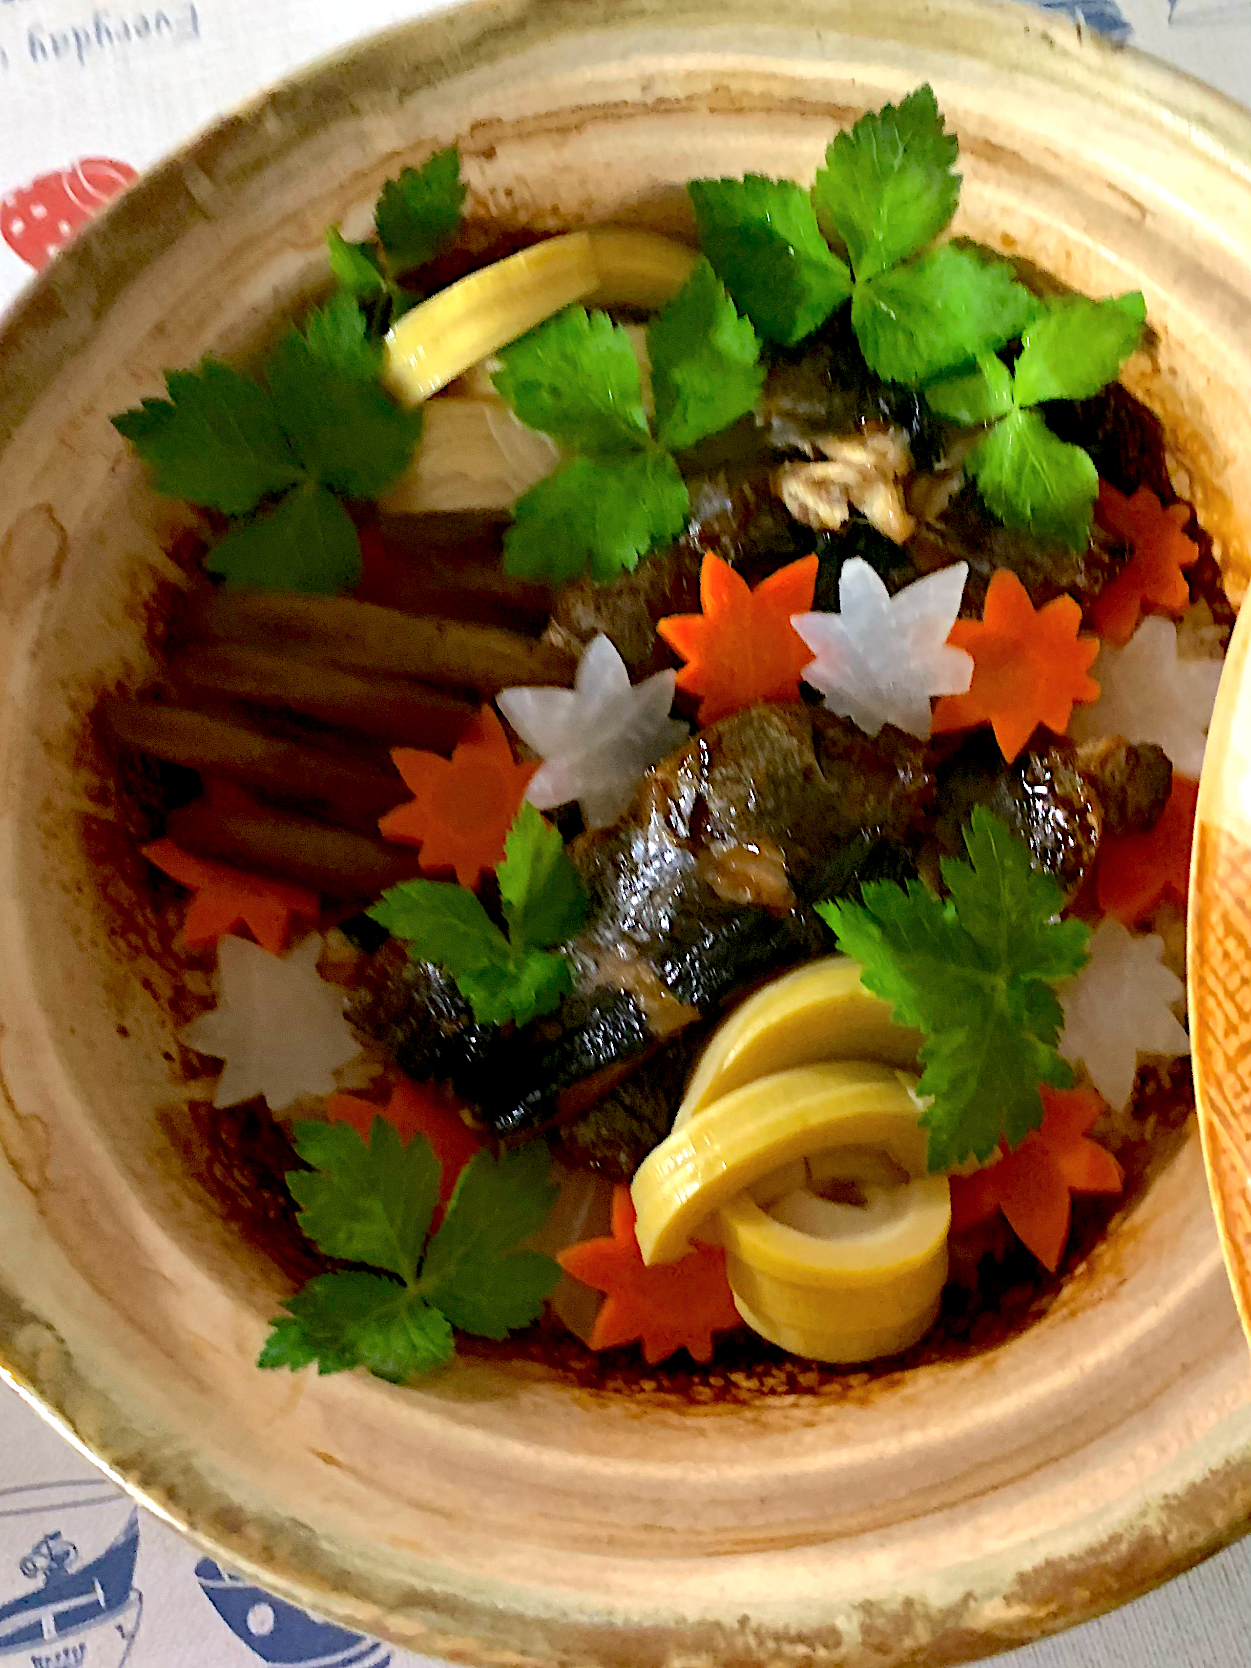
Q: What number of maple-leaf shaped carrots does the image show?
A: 9